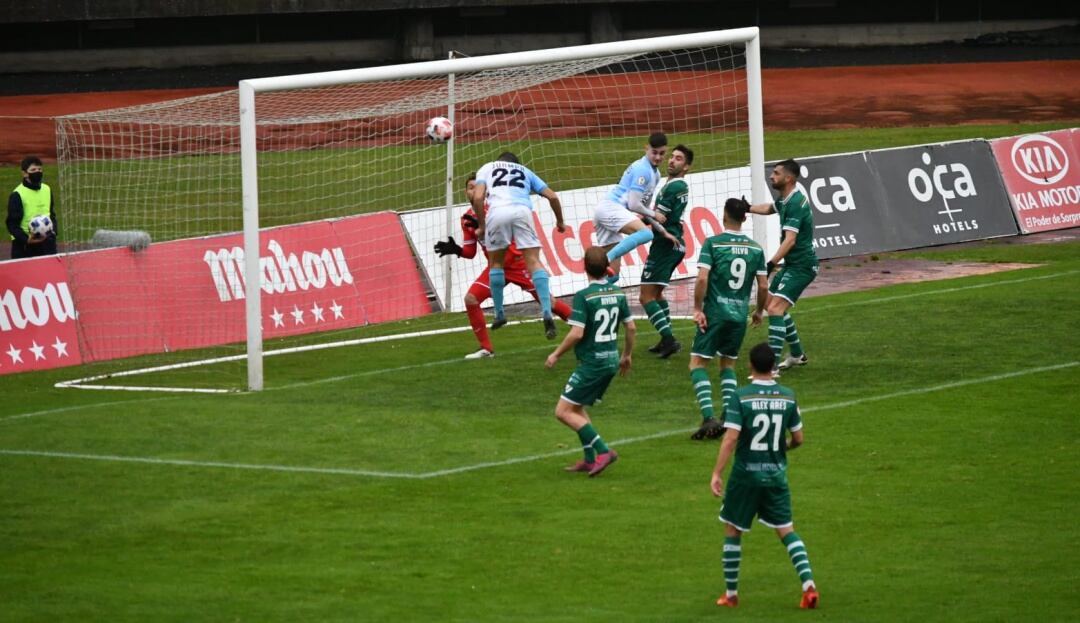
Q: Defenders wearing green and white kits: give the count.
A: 5